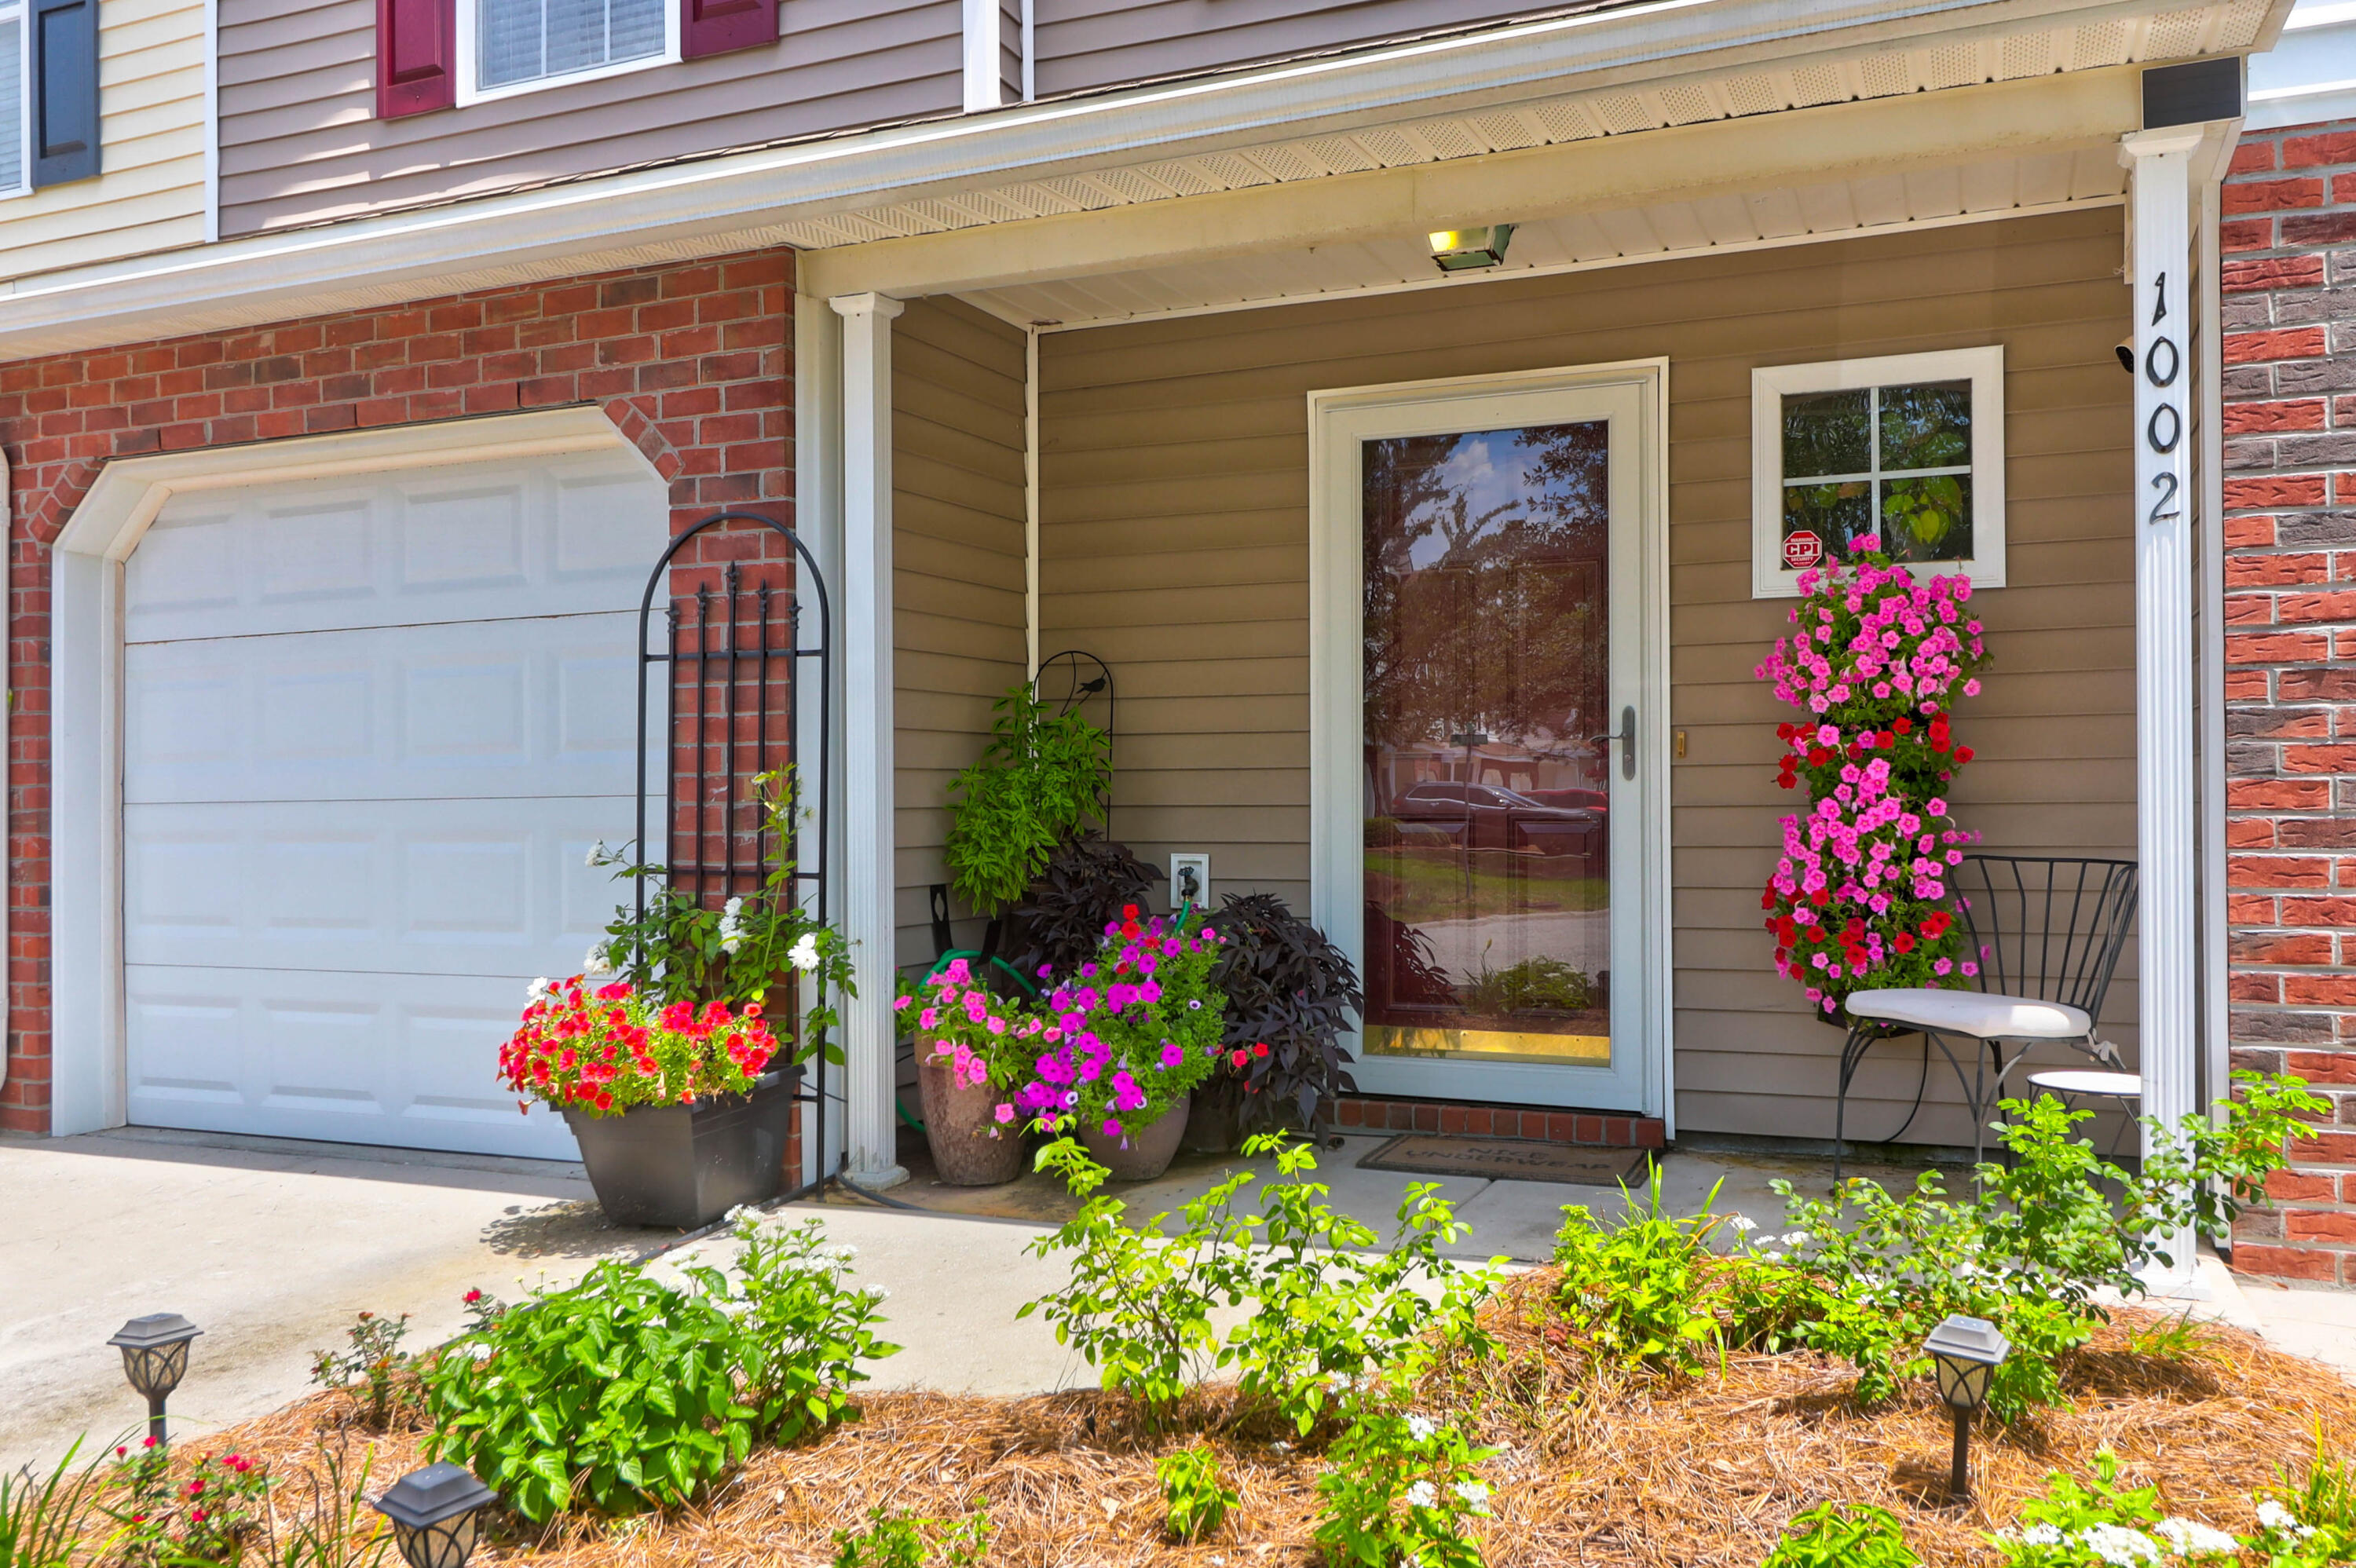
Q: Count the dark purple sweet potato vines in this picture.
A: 2